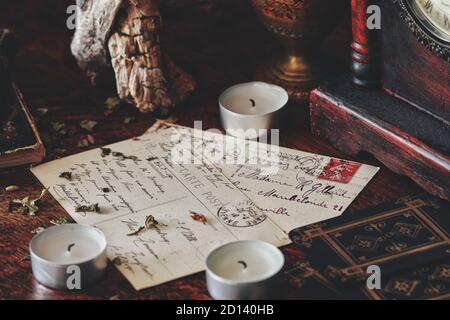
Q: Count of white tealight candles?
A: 3